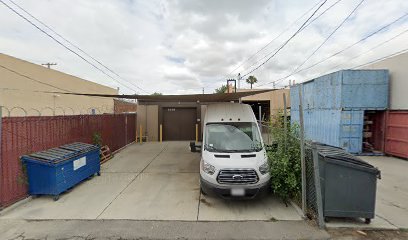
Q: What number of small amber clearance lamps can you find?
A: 3